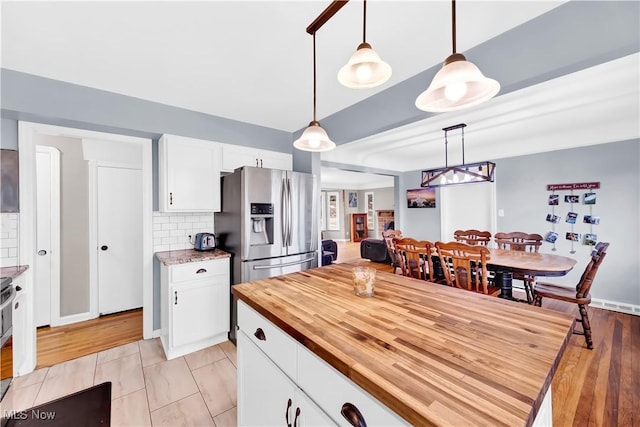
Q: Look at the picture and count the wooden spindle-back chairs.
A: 6